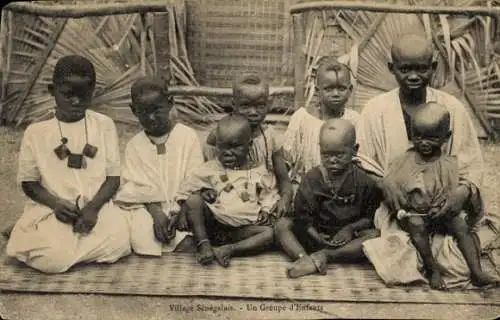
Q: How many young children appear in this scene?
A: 8